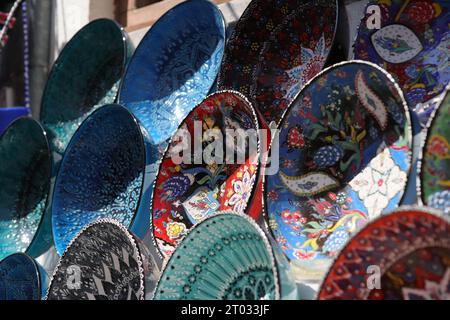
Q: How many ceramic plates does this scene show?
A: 13